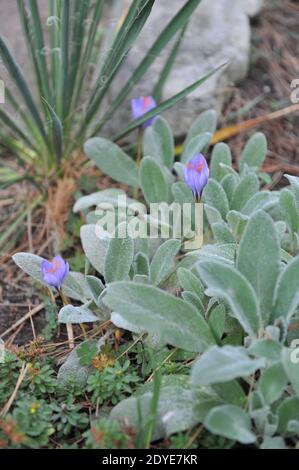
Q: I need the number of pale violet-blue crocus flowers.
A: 3